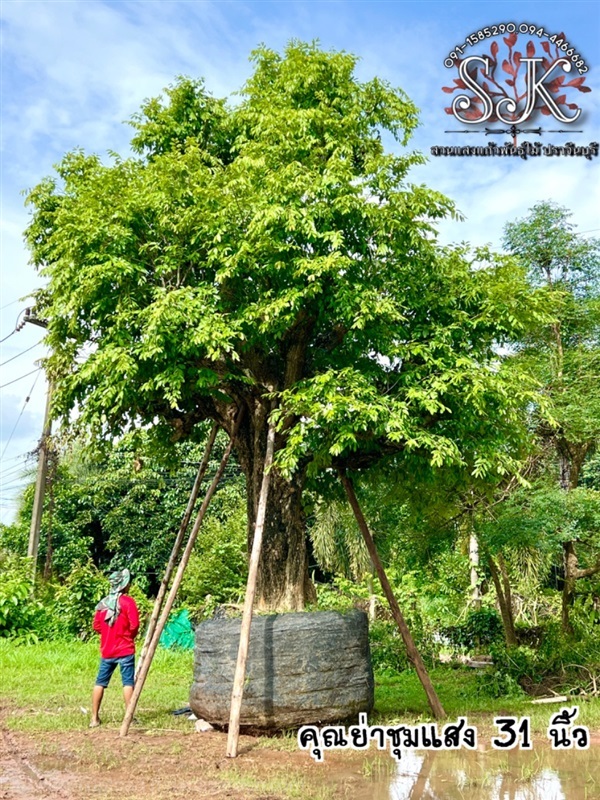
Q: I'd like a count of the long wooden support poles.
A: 4